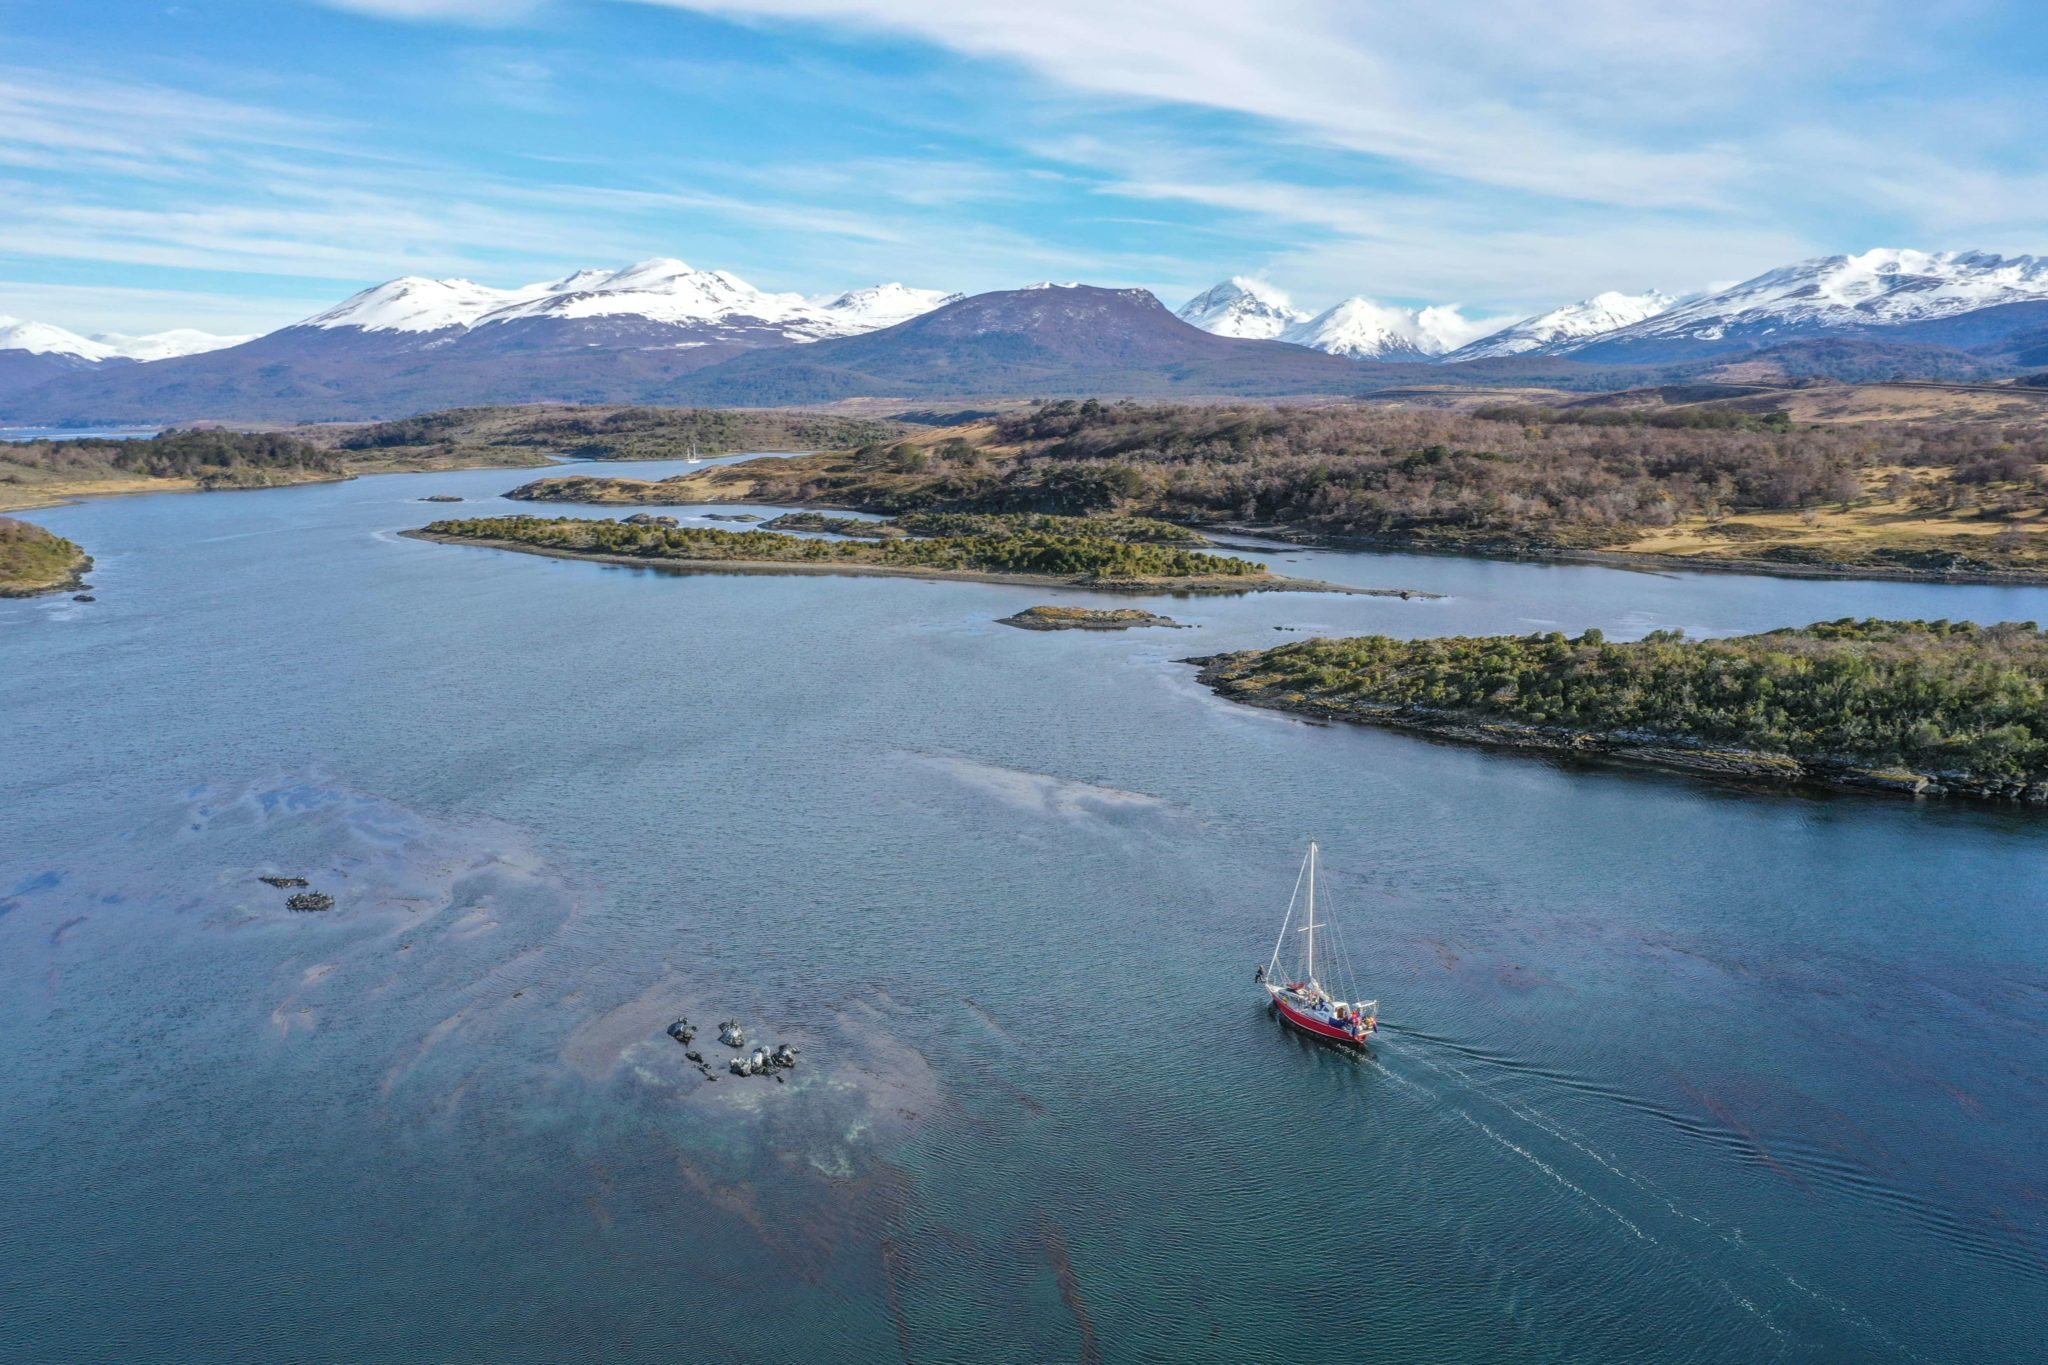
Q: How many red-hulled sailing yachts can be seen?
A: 1